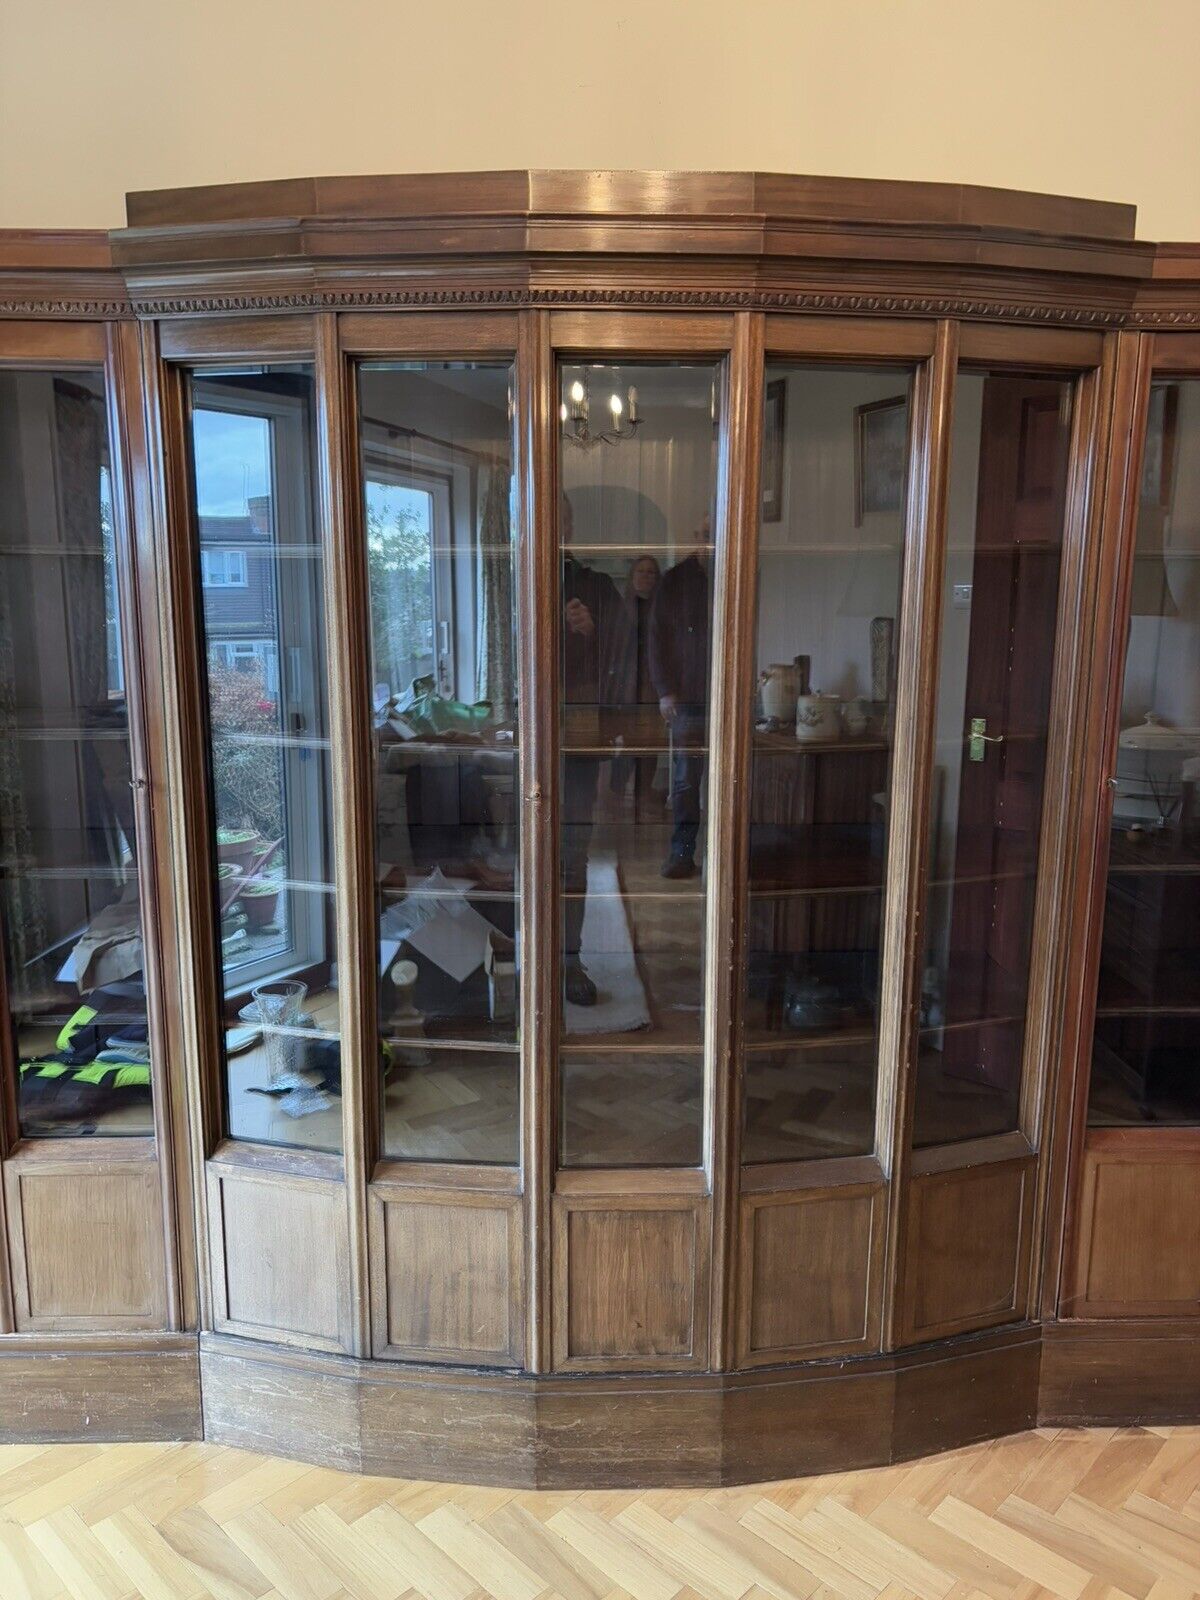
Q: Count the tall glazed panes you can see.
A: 7